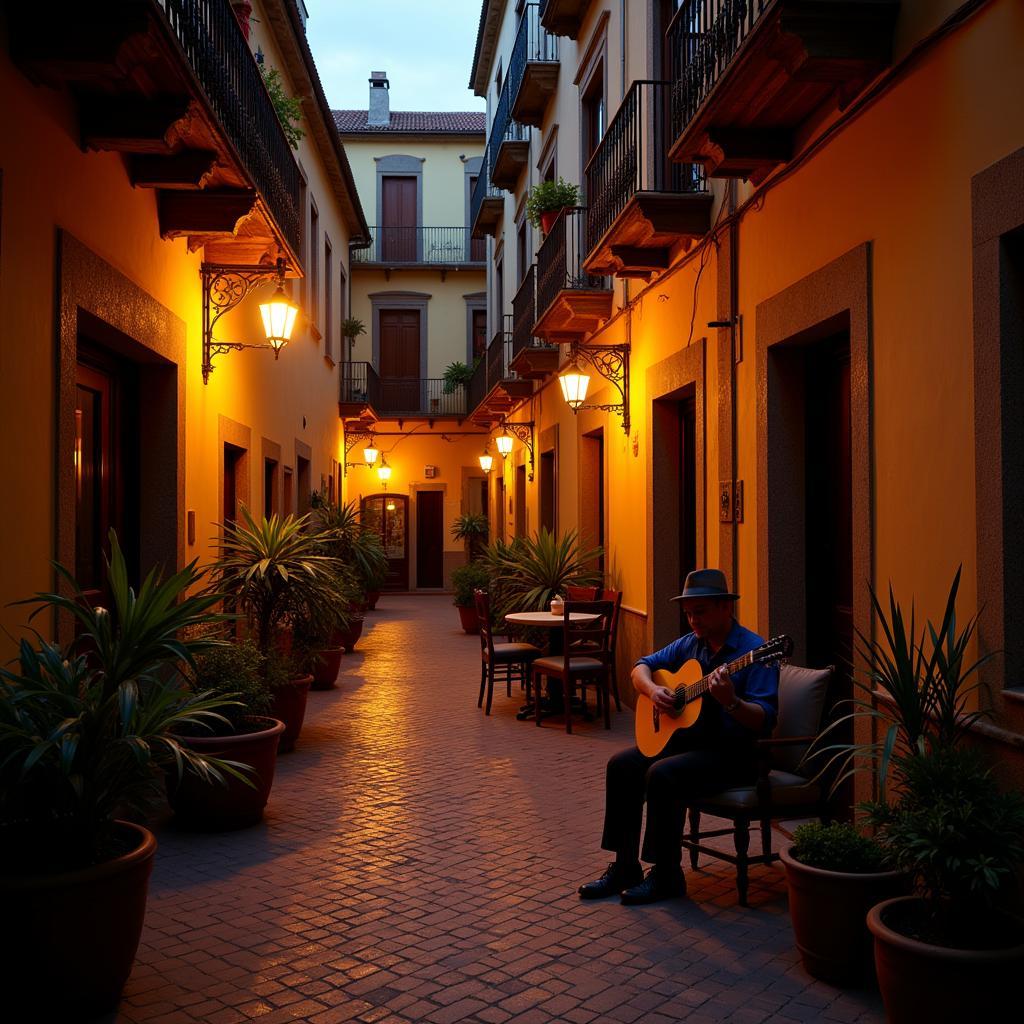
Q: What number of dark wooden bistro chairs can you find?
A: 4